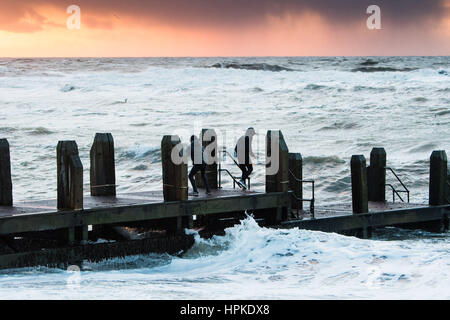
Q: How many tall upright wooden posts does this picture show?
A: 10